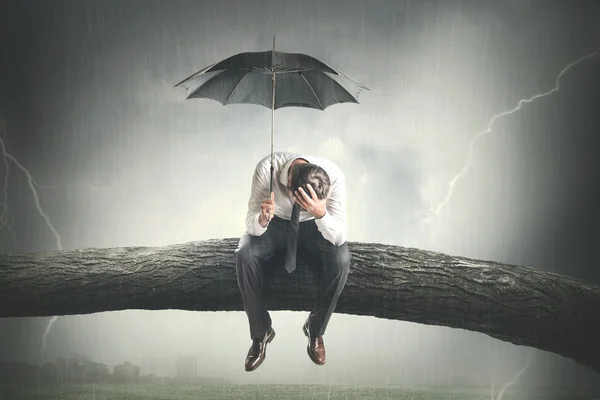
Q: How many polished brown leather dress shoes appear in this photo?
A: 2